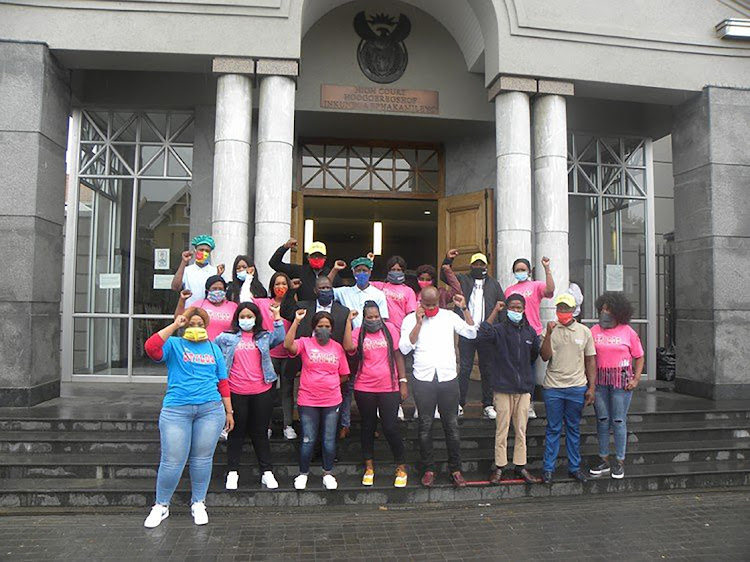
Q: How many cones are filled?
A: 0